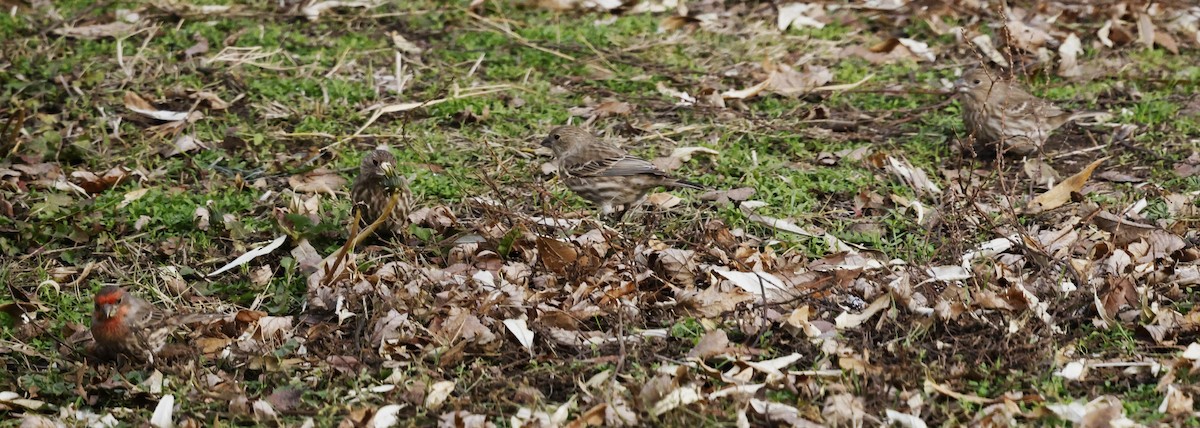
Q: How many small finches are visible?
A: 4